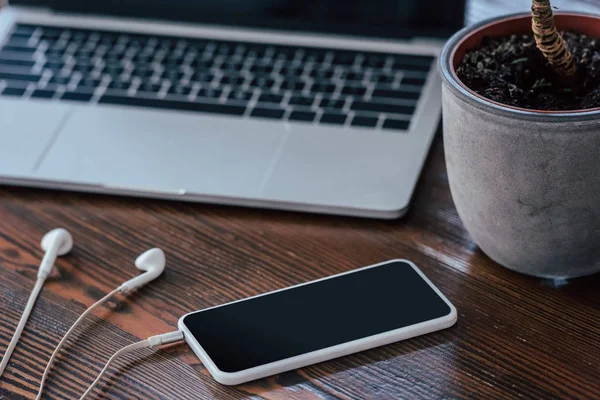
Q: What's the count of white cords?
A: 3